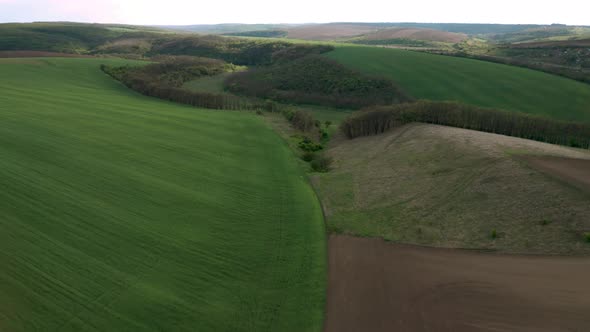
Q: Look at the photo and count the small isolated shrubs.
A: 3